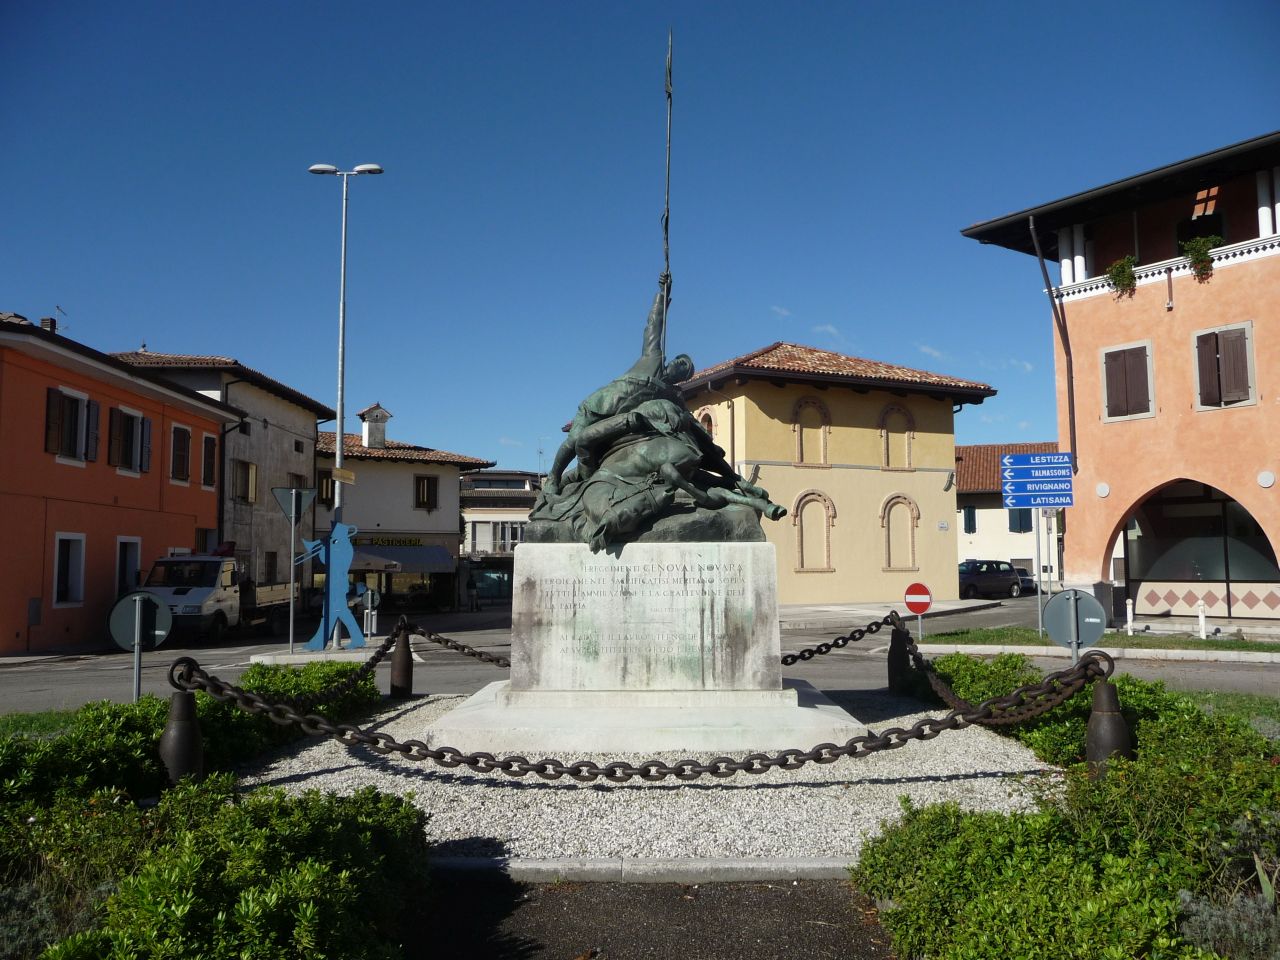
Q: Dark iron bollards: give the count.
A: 4